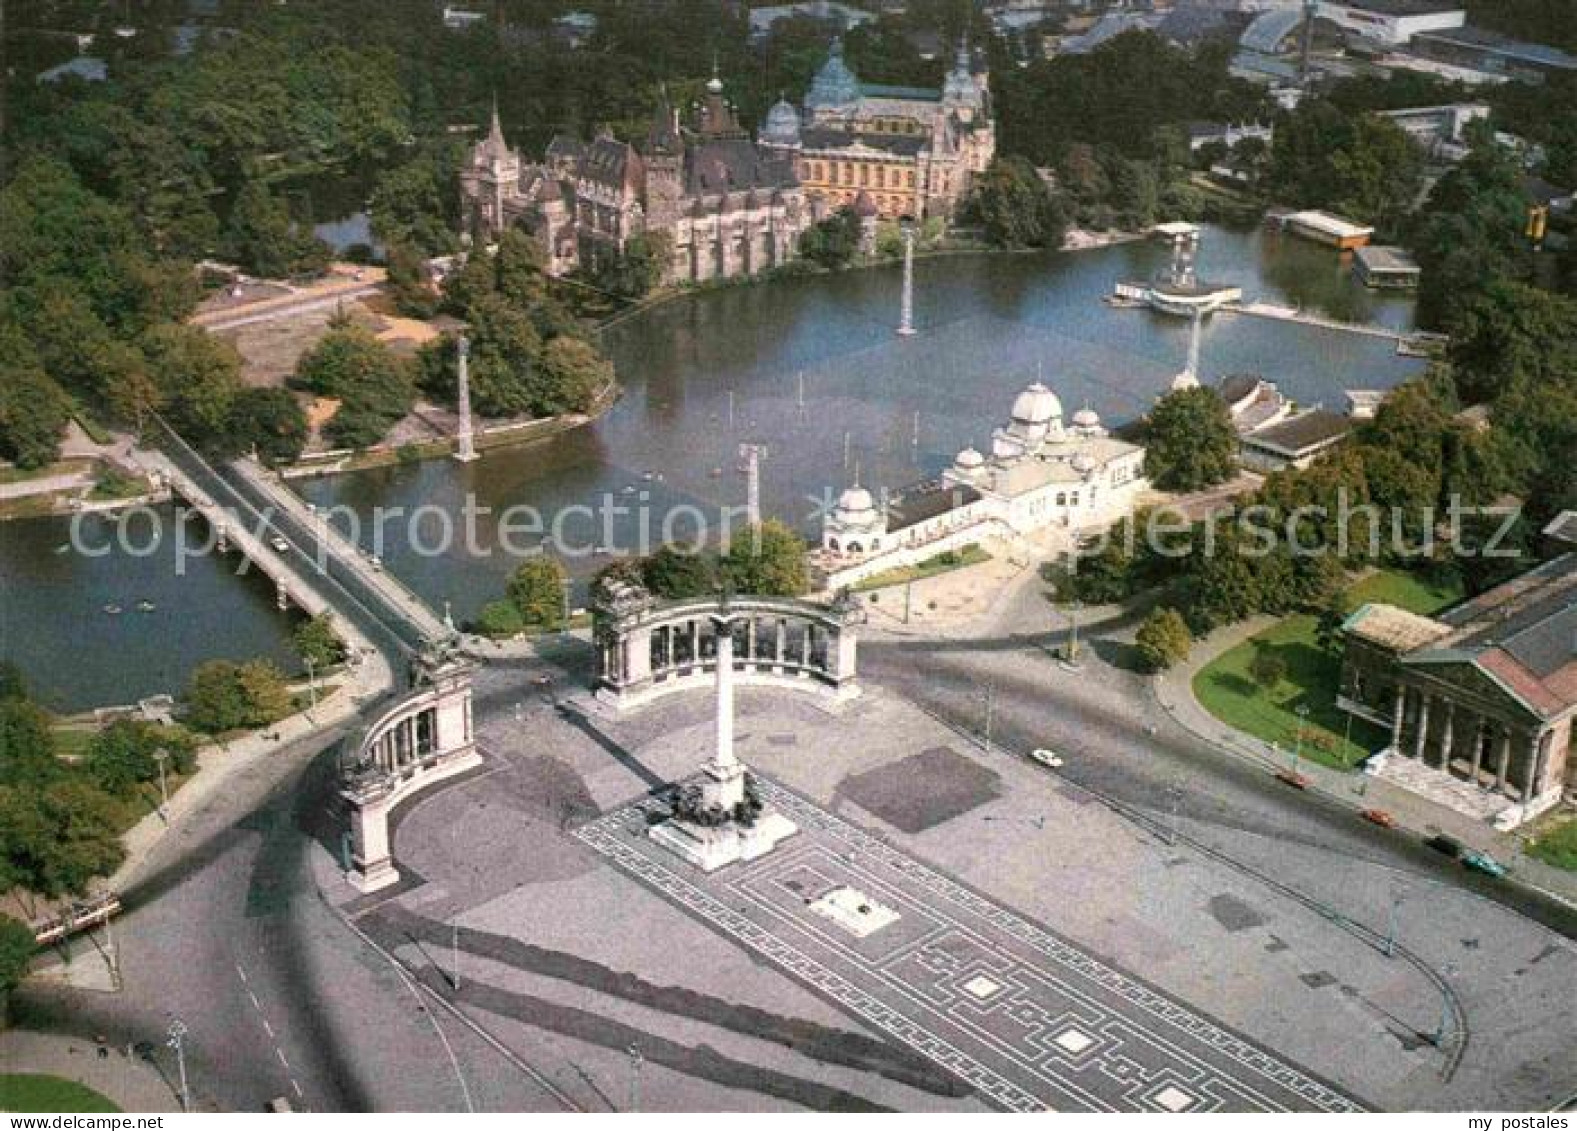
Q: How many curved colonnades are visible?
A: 2